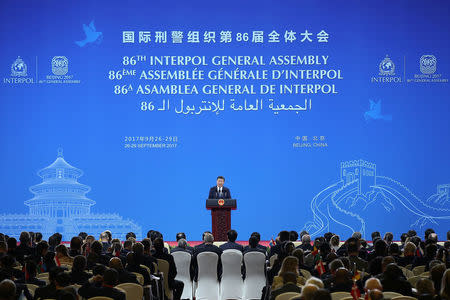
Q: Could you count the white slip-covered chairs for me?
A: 4